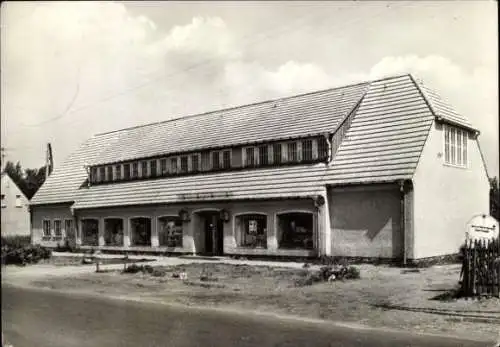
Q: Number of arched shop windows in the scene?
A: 6